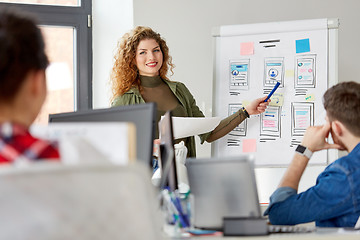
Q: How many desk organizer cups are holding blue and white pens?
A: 1